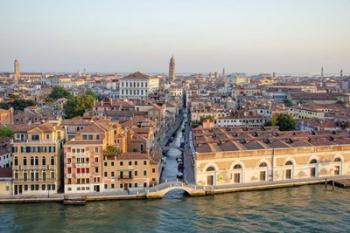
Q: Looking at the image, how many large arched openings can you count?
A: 6